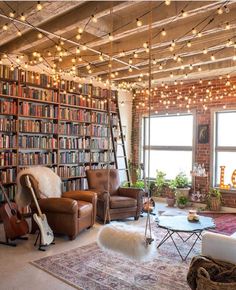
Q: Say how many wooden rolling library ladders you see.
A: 1